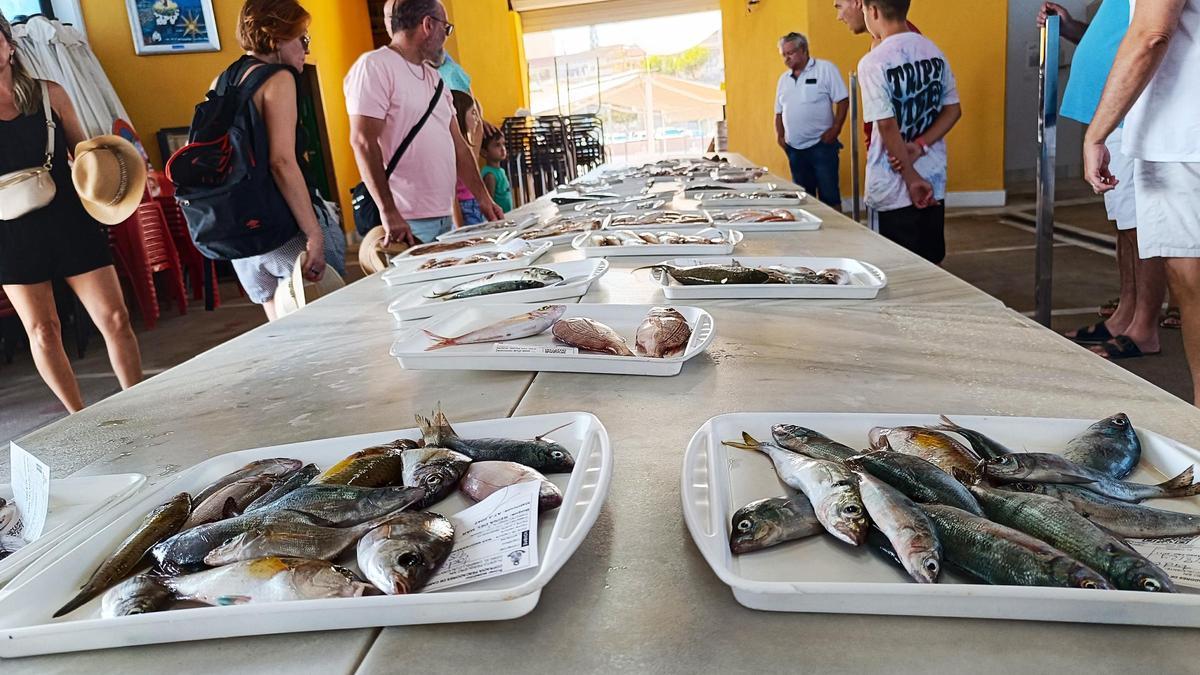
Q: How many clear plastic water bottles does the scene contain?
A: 0